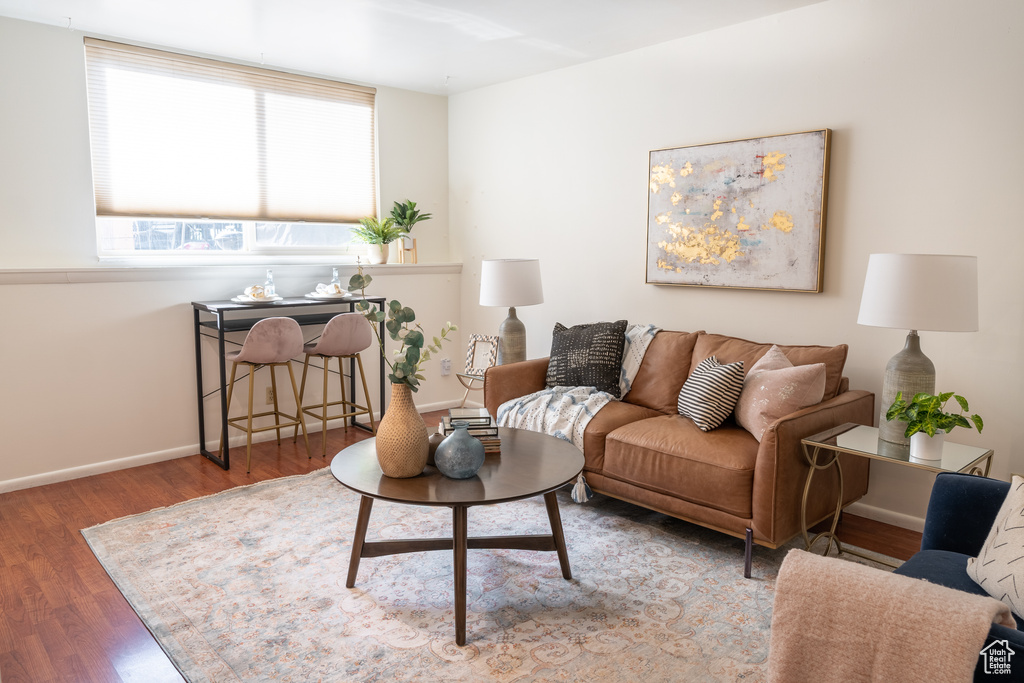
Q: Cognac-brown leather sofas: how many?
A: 1